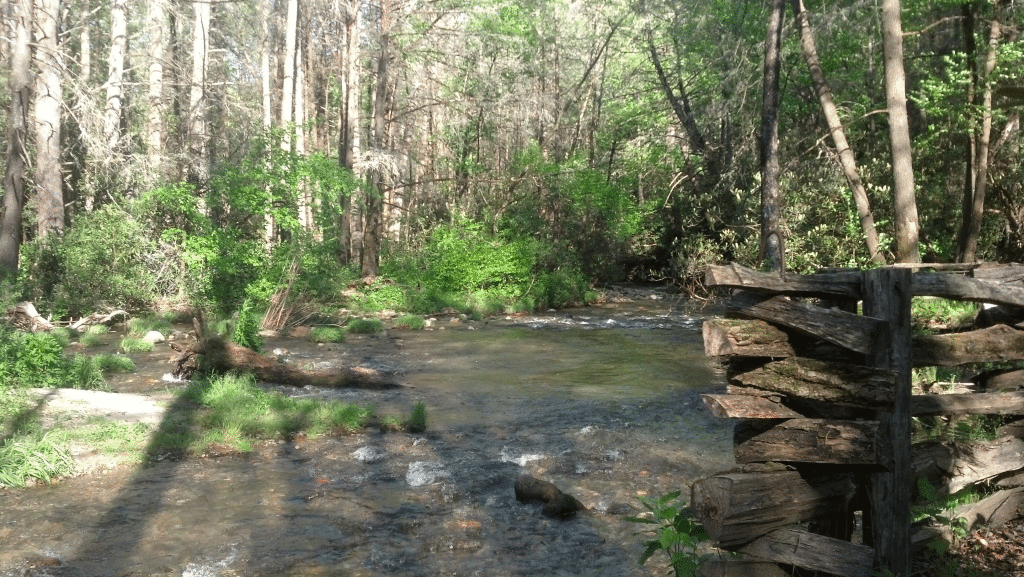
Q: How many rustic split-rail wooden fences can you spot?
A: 1